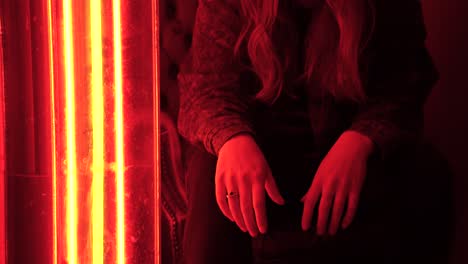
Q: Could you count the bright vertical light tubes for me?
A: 3